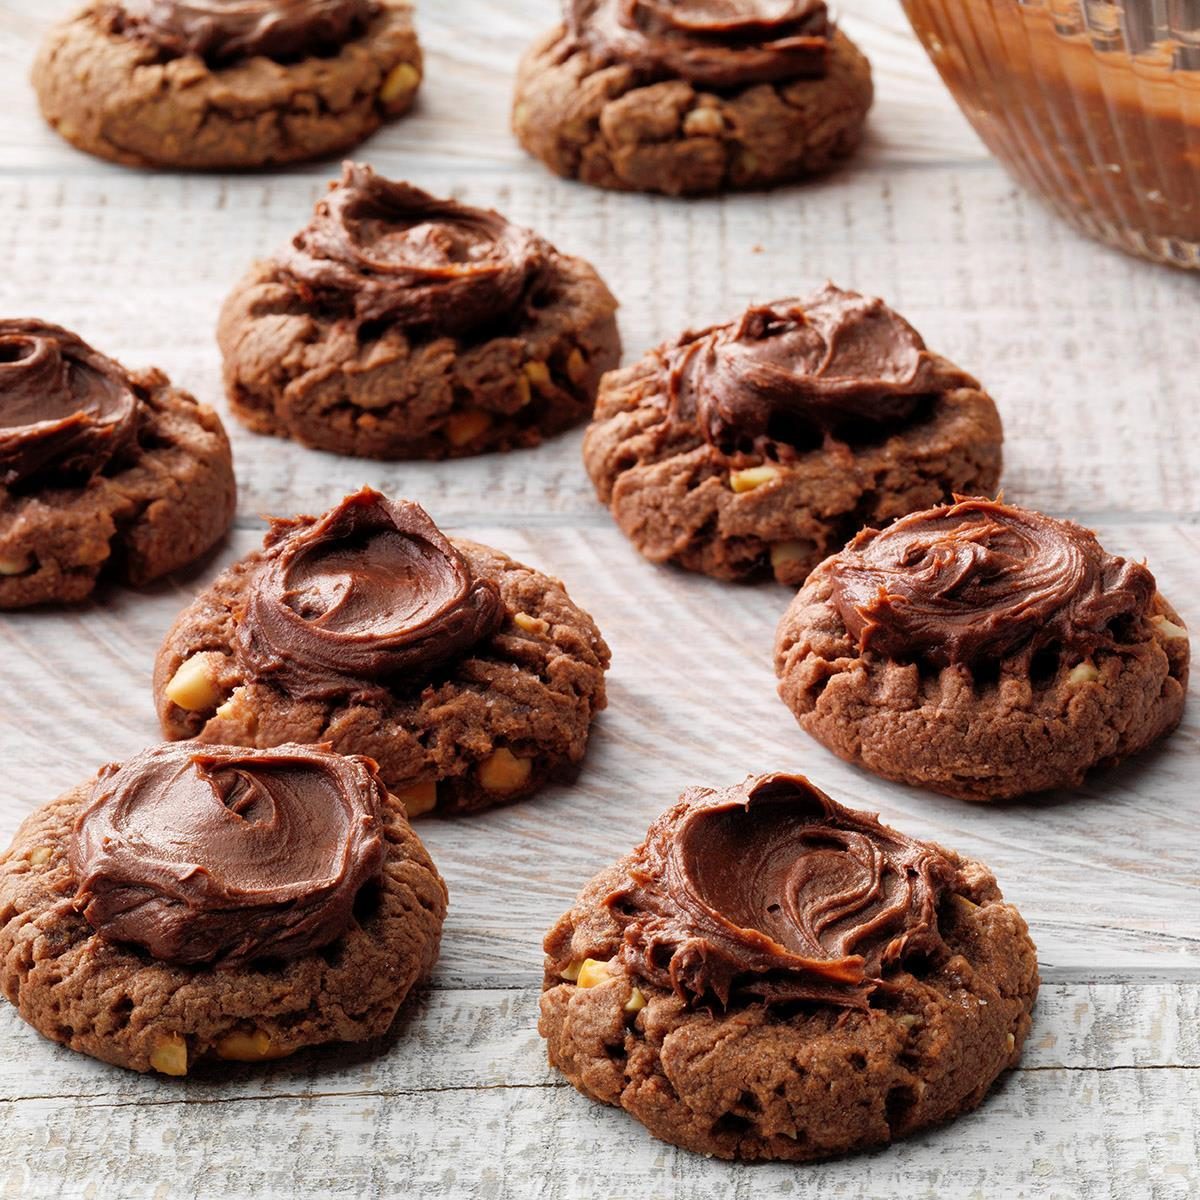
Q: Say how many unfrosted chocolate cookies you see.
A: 0